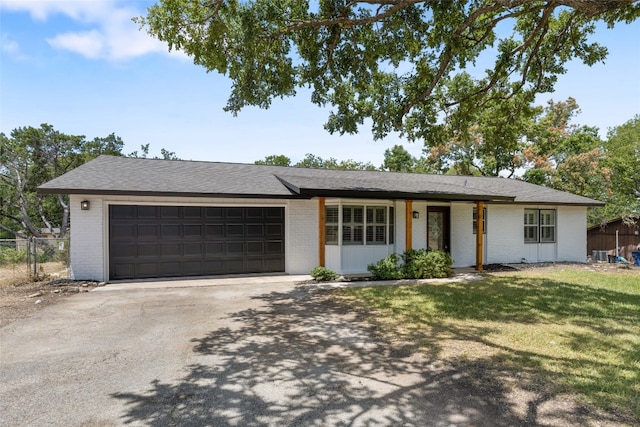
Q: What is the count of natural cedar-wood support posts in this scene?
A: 3